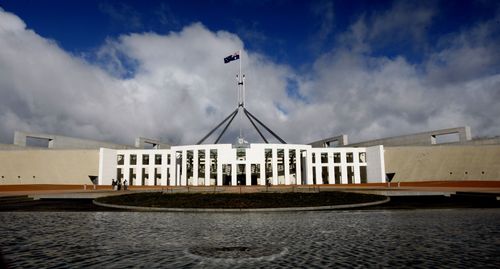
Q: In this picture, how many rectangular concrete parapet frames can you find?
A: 4